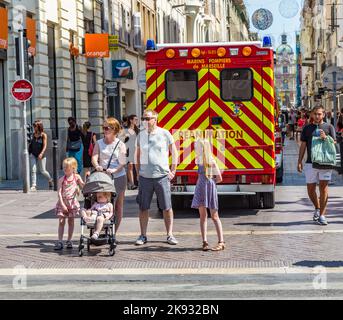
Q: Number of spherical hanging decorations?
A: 2